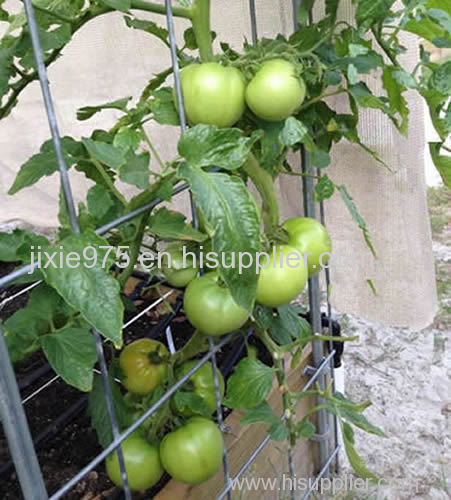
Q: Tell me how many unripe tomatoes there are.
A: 10